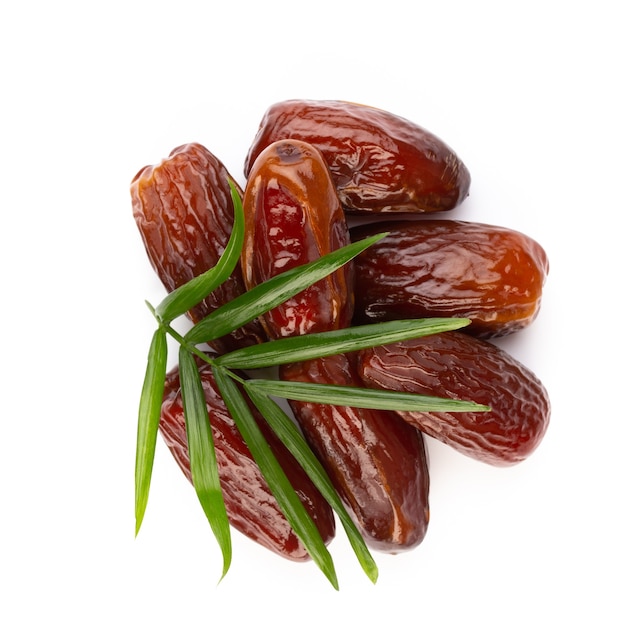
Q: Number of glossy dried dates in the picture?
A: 7